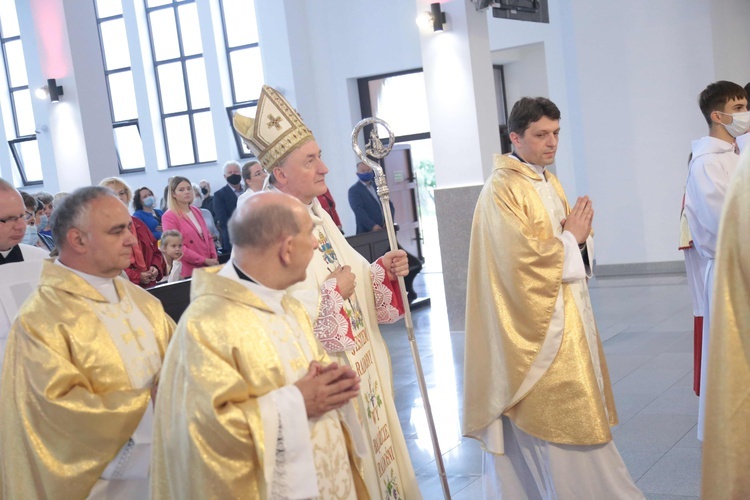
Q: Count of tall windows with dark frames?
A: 4